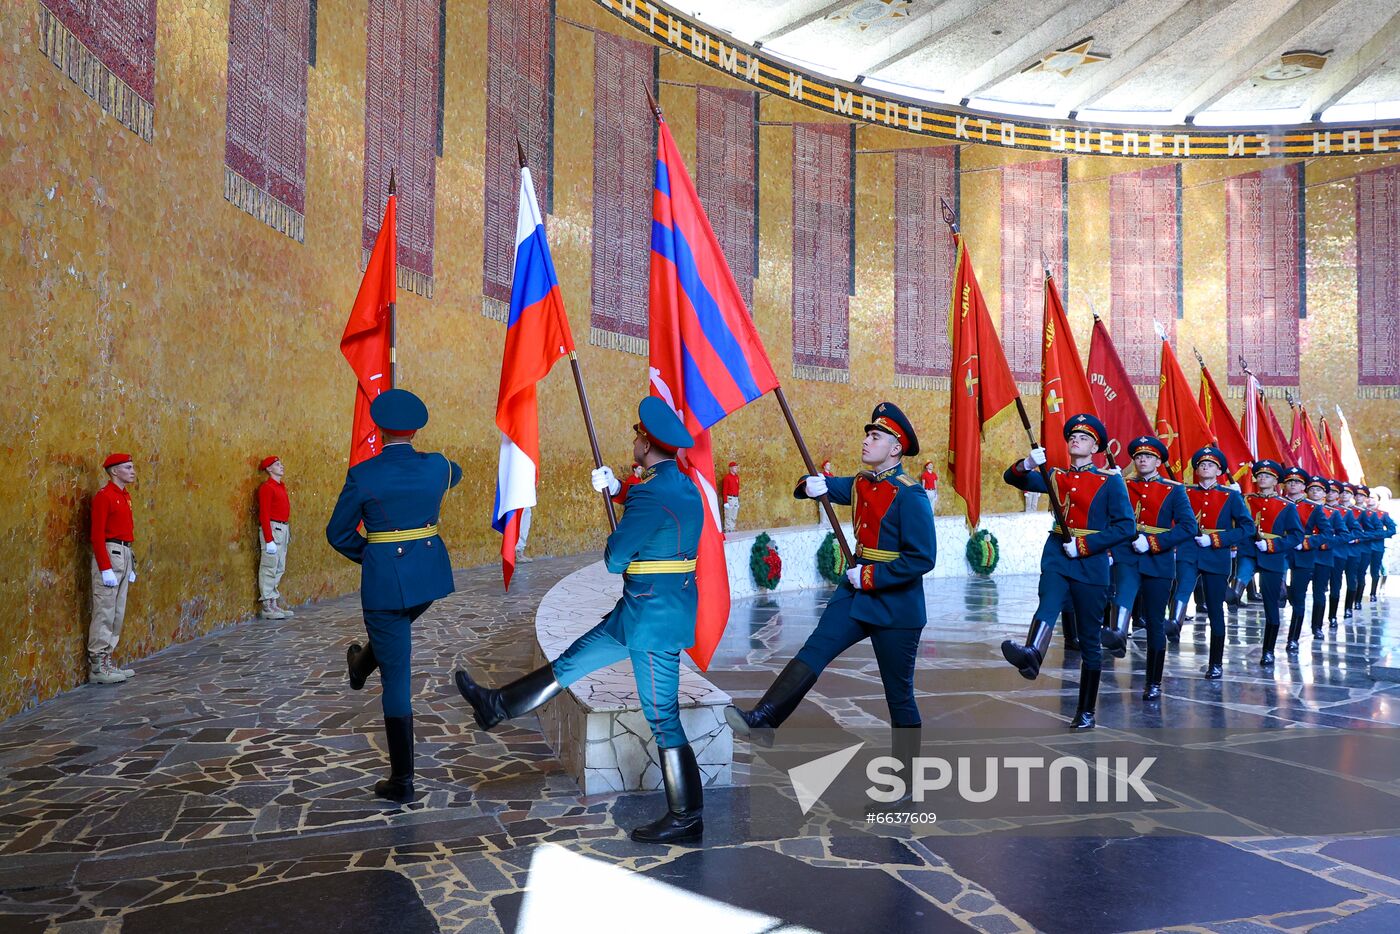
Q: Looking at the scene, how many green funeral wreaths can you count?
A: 3